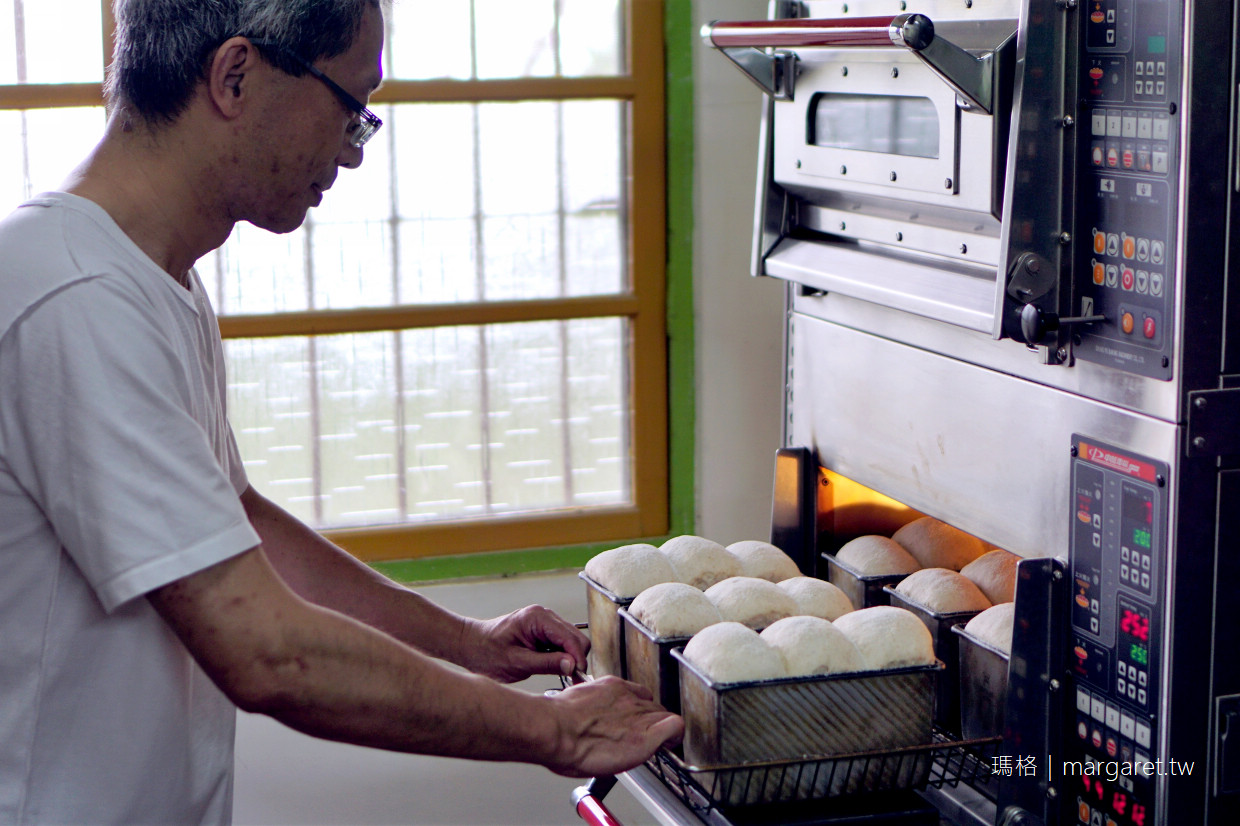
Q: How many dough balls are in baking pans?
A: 14